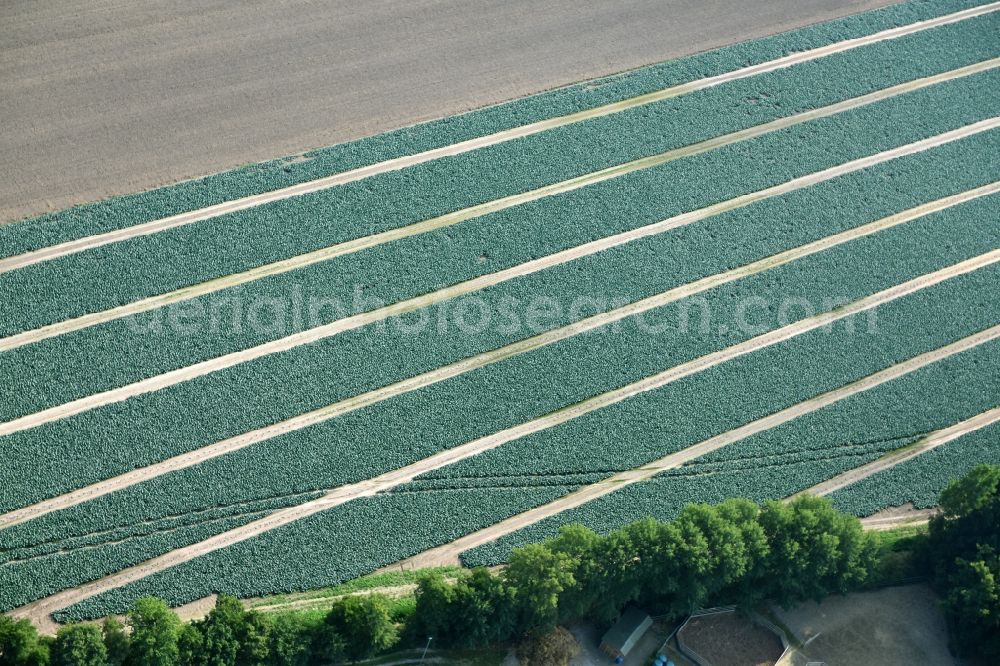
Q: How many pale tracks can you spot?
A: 7